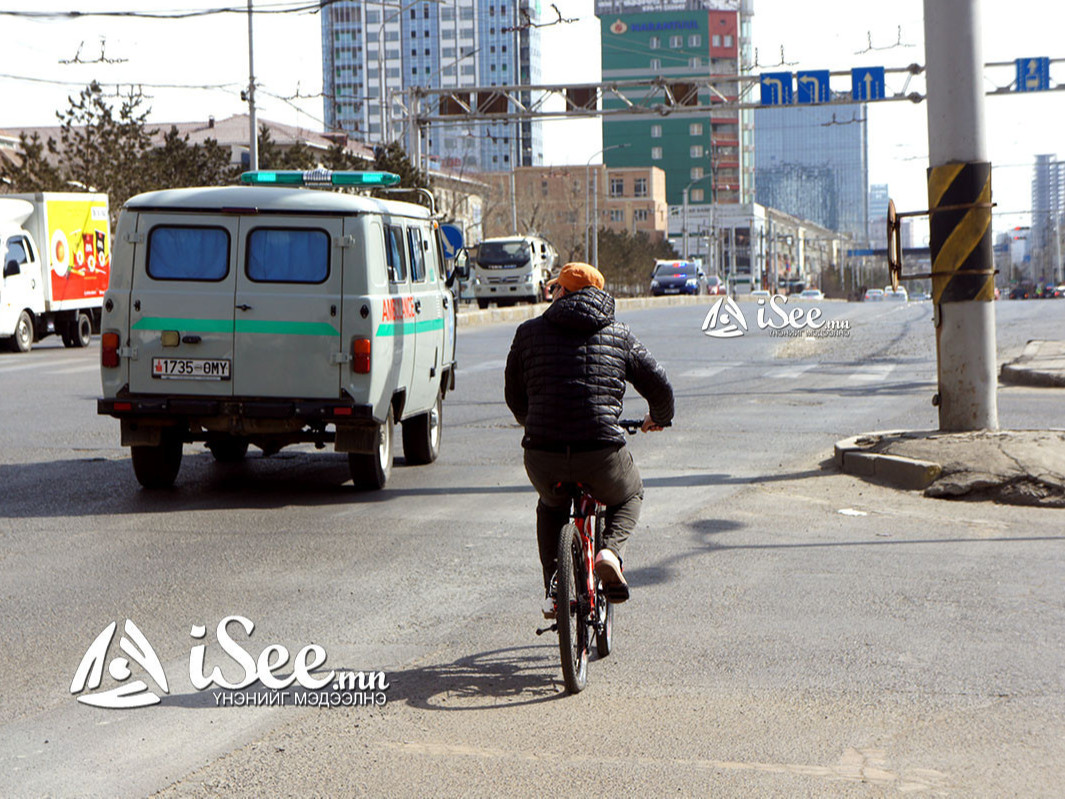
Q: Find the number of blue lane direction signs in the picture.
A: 4